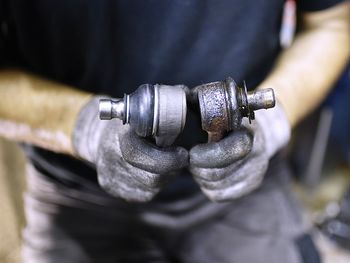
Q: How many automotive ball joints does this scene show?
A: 2